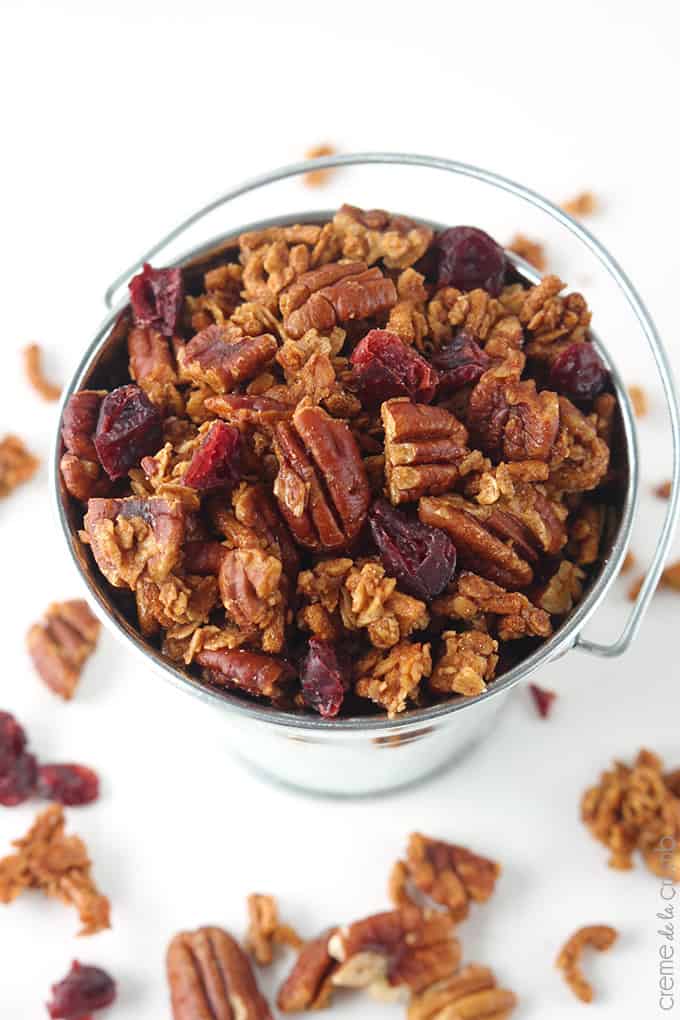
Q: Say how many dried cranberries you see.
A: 14